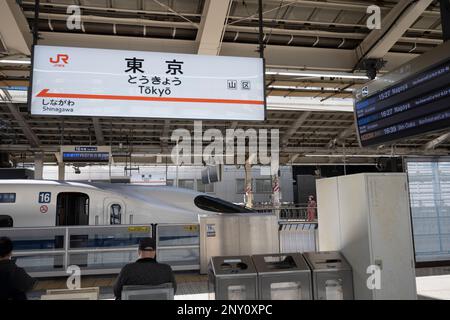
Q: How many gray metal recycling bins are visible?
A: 3